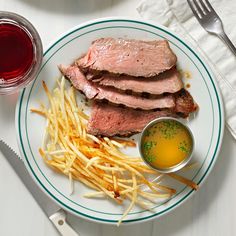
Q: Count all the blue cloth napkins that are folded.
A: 0